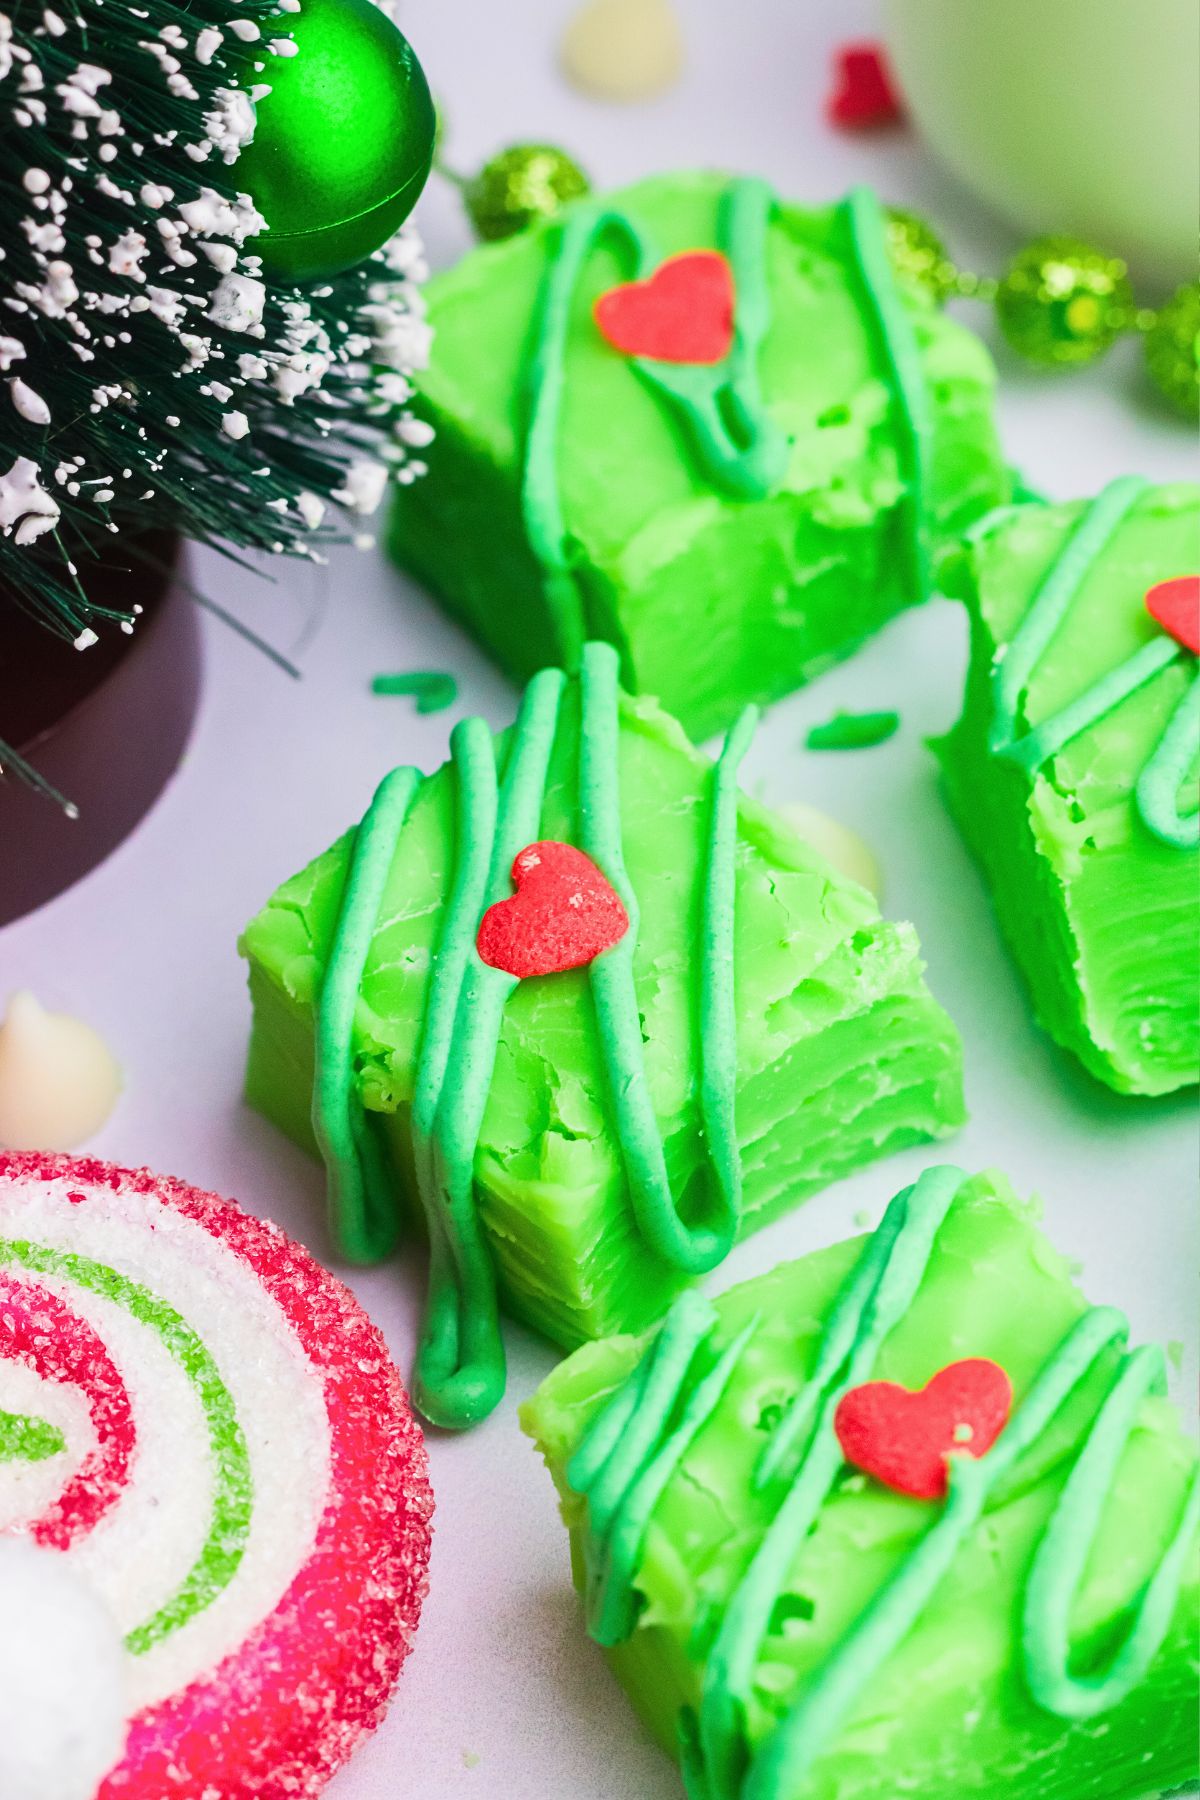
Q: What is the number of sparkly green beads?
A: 4